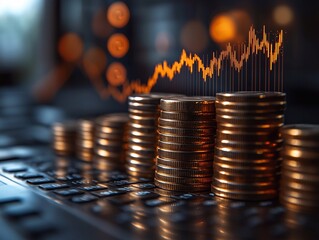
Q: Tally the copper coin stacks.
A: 7